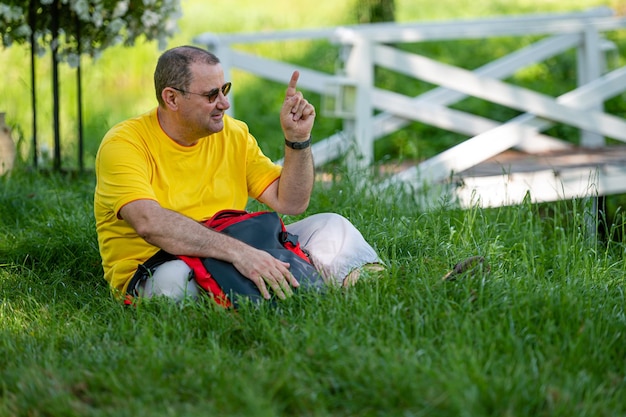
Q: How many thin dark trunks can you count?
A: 3